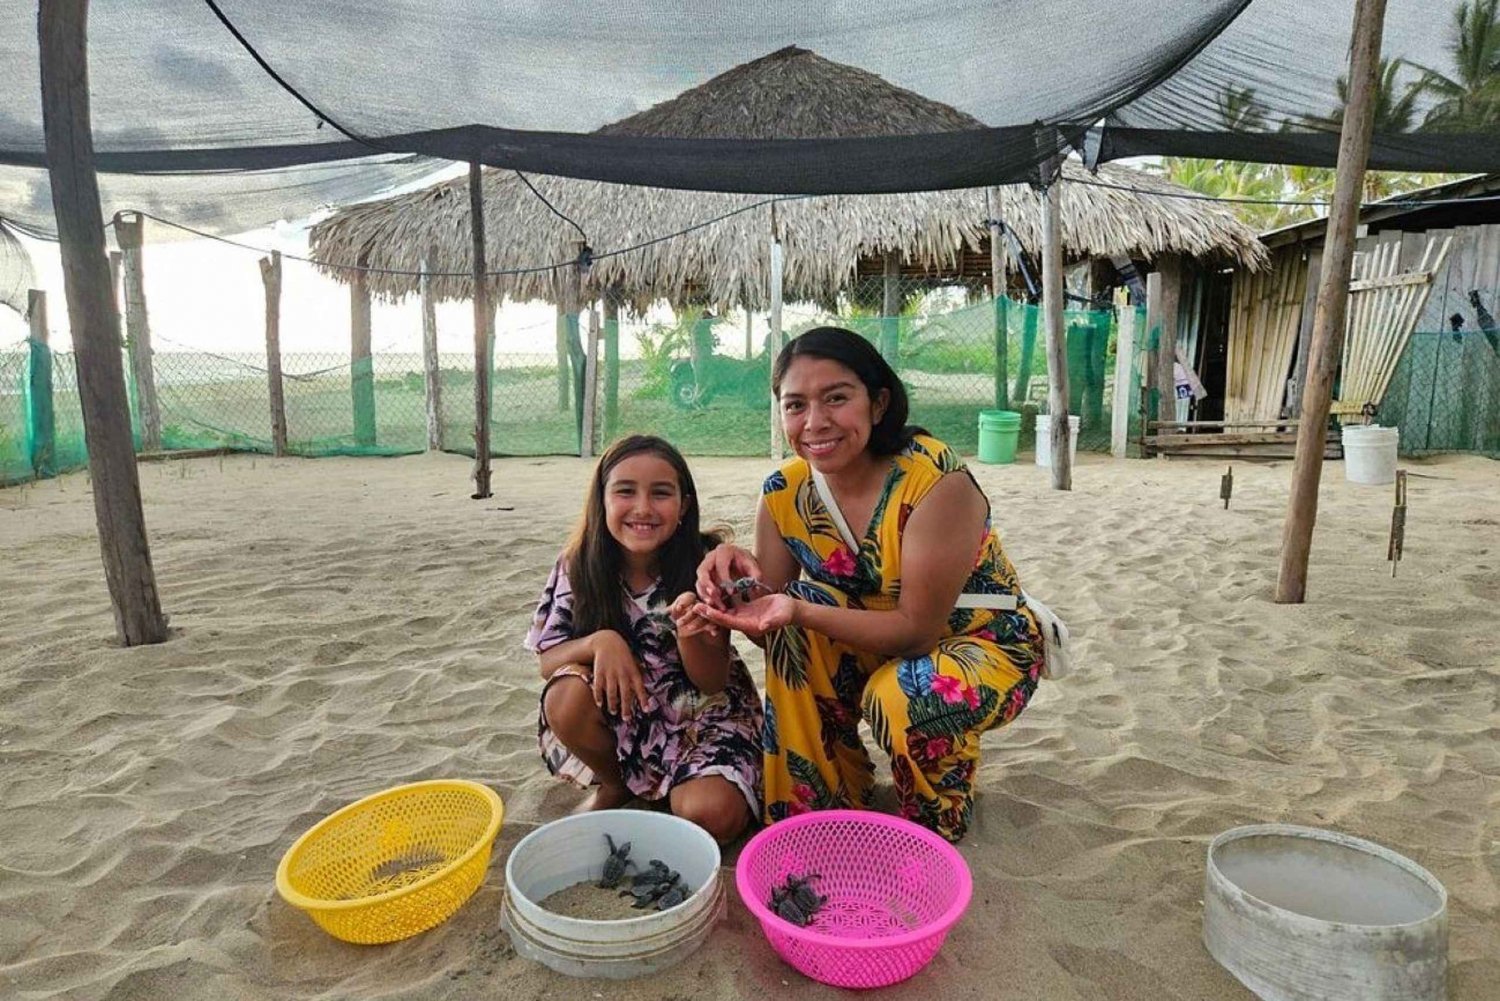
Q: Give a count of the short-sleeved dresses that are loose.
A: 1